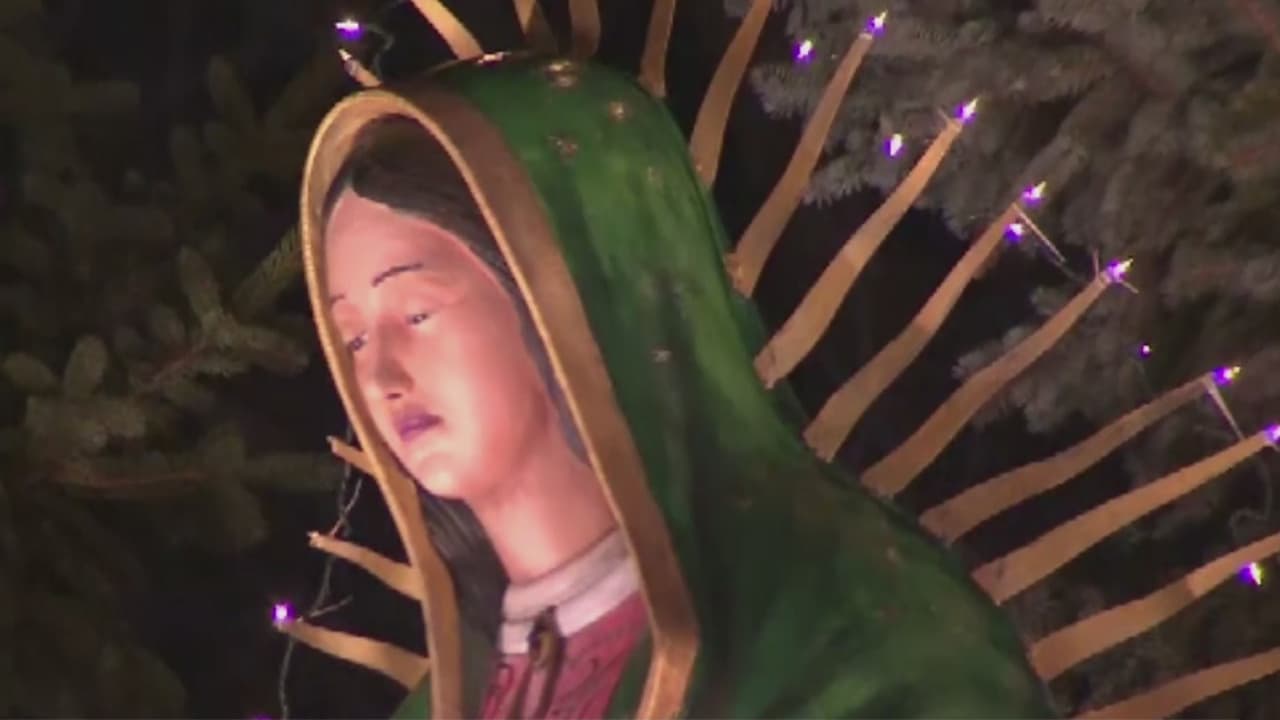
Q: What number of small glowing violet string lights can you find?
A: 13